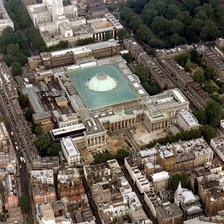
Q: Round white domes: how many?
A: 1